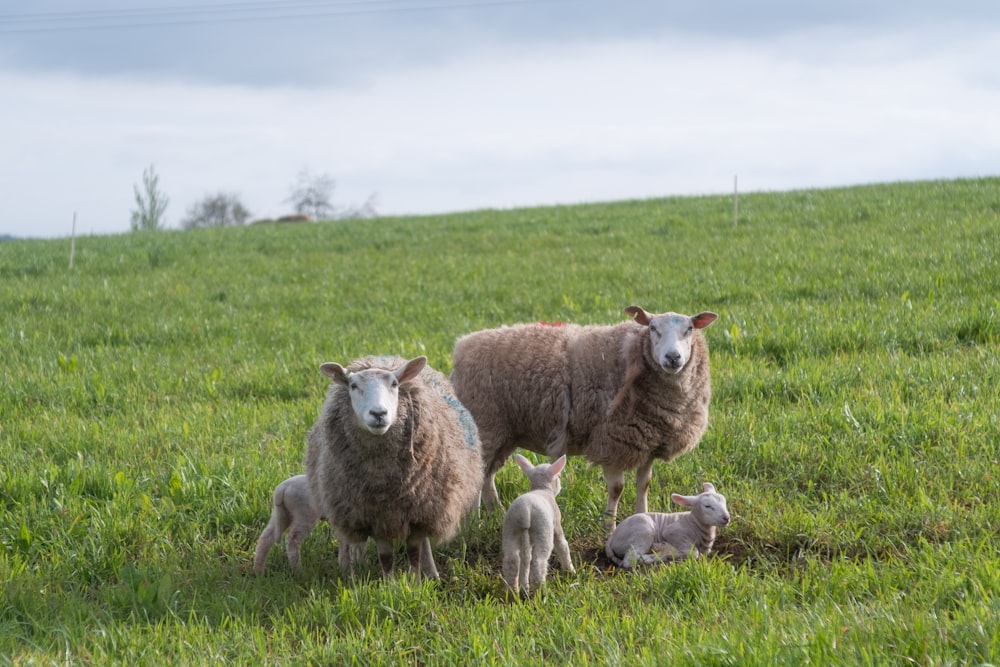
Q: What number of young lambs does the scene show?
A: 3